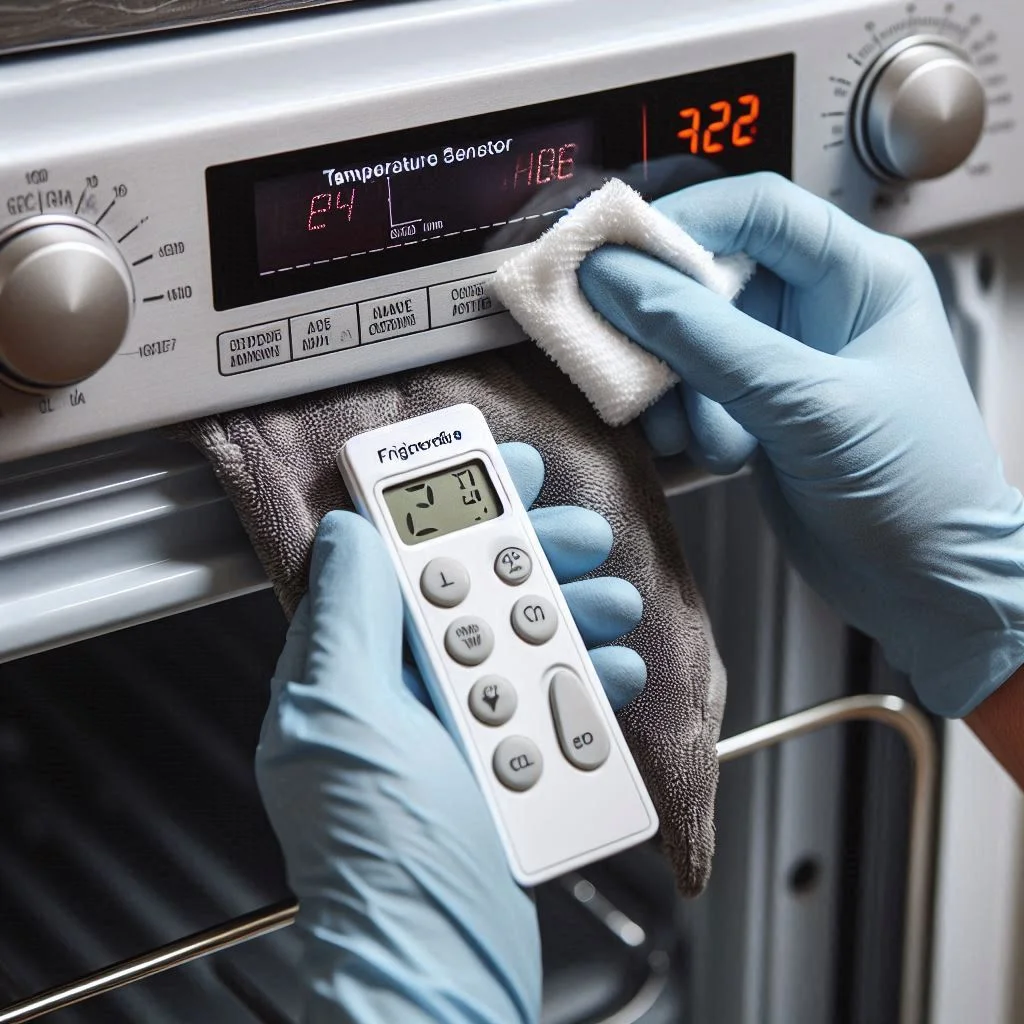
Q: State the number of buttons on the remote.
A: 7